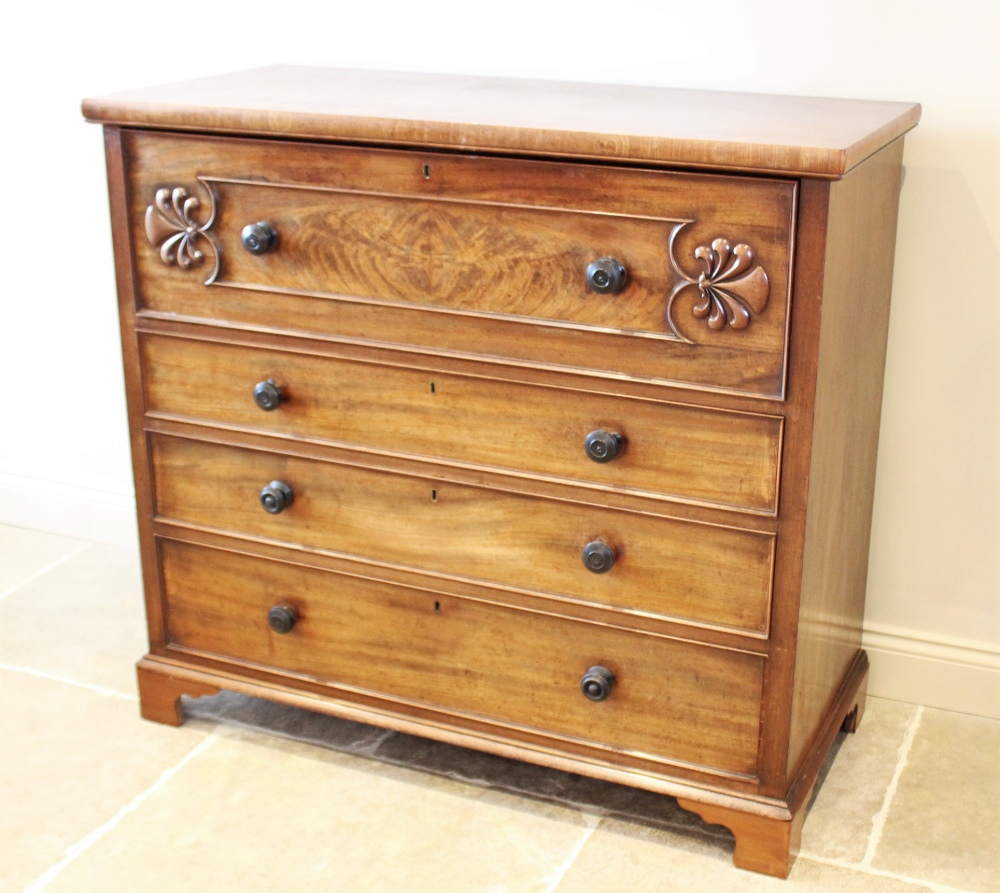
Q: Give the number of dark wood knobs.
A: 8